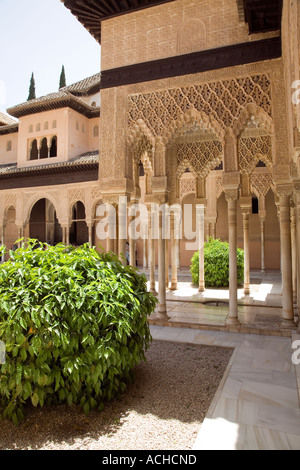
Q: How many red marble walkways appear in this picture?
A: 0